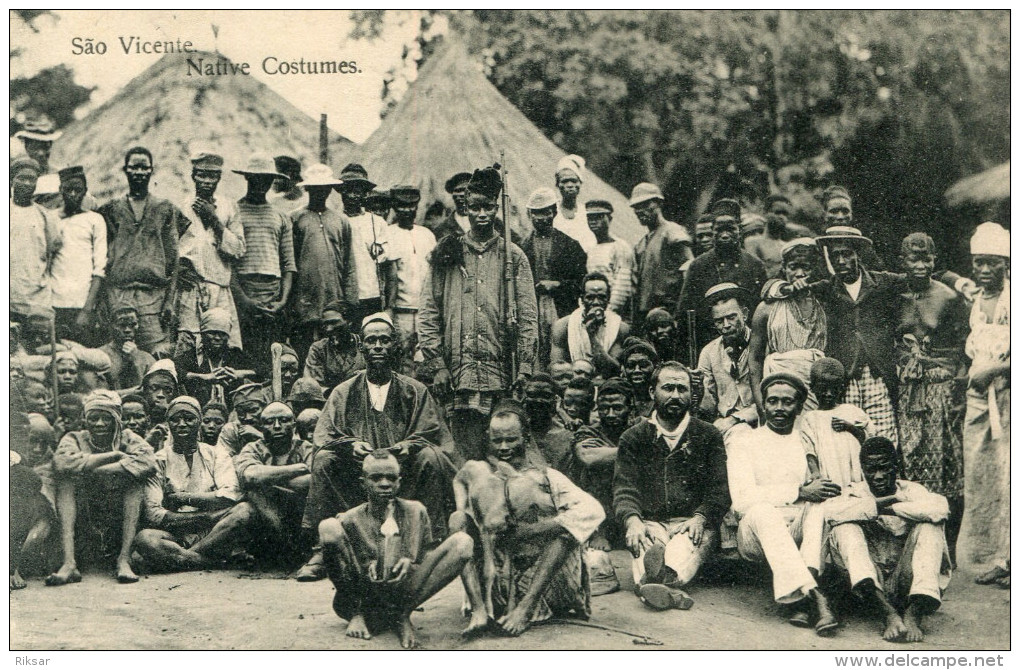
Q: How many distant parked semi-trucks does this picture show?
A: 0